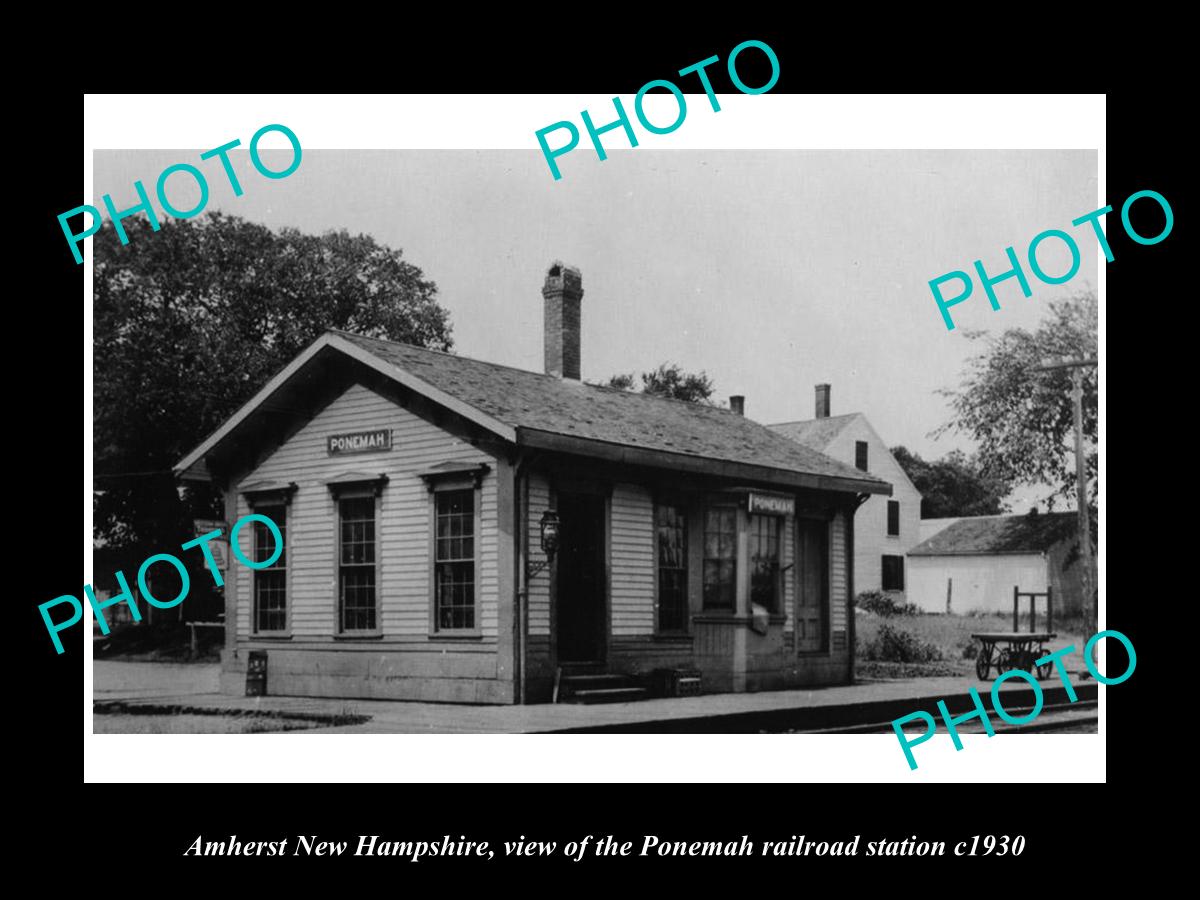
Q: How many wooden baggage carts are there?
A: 1